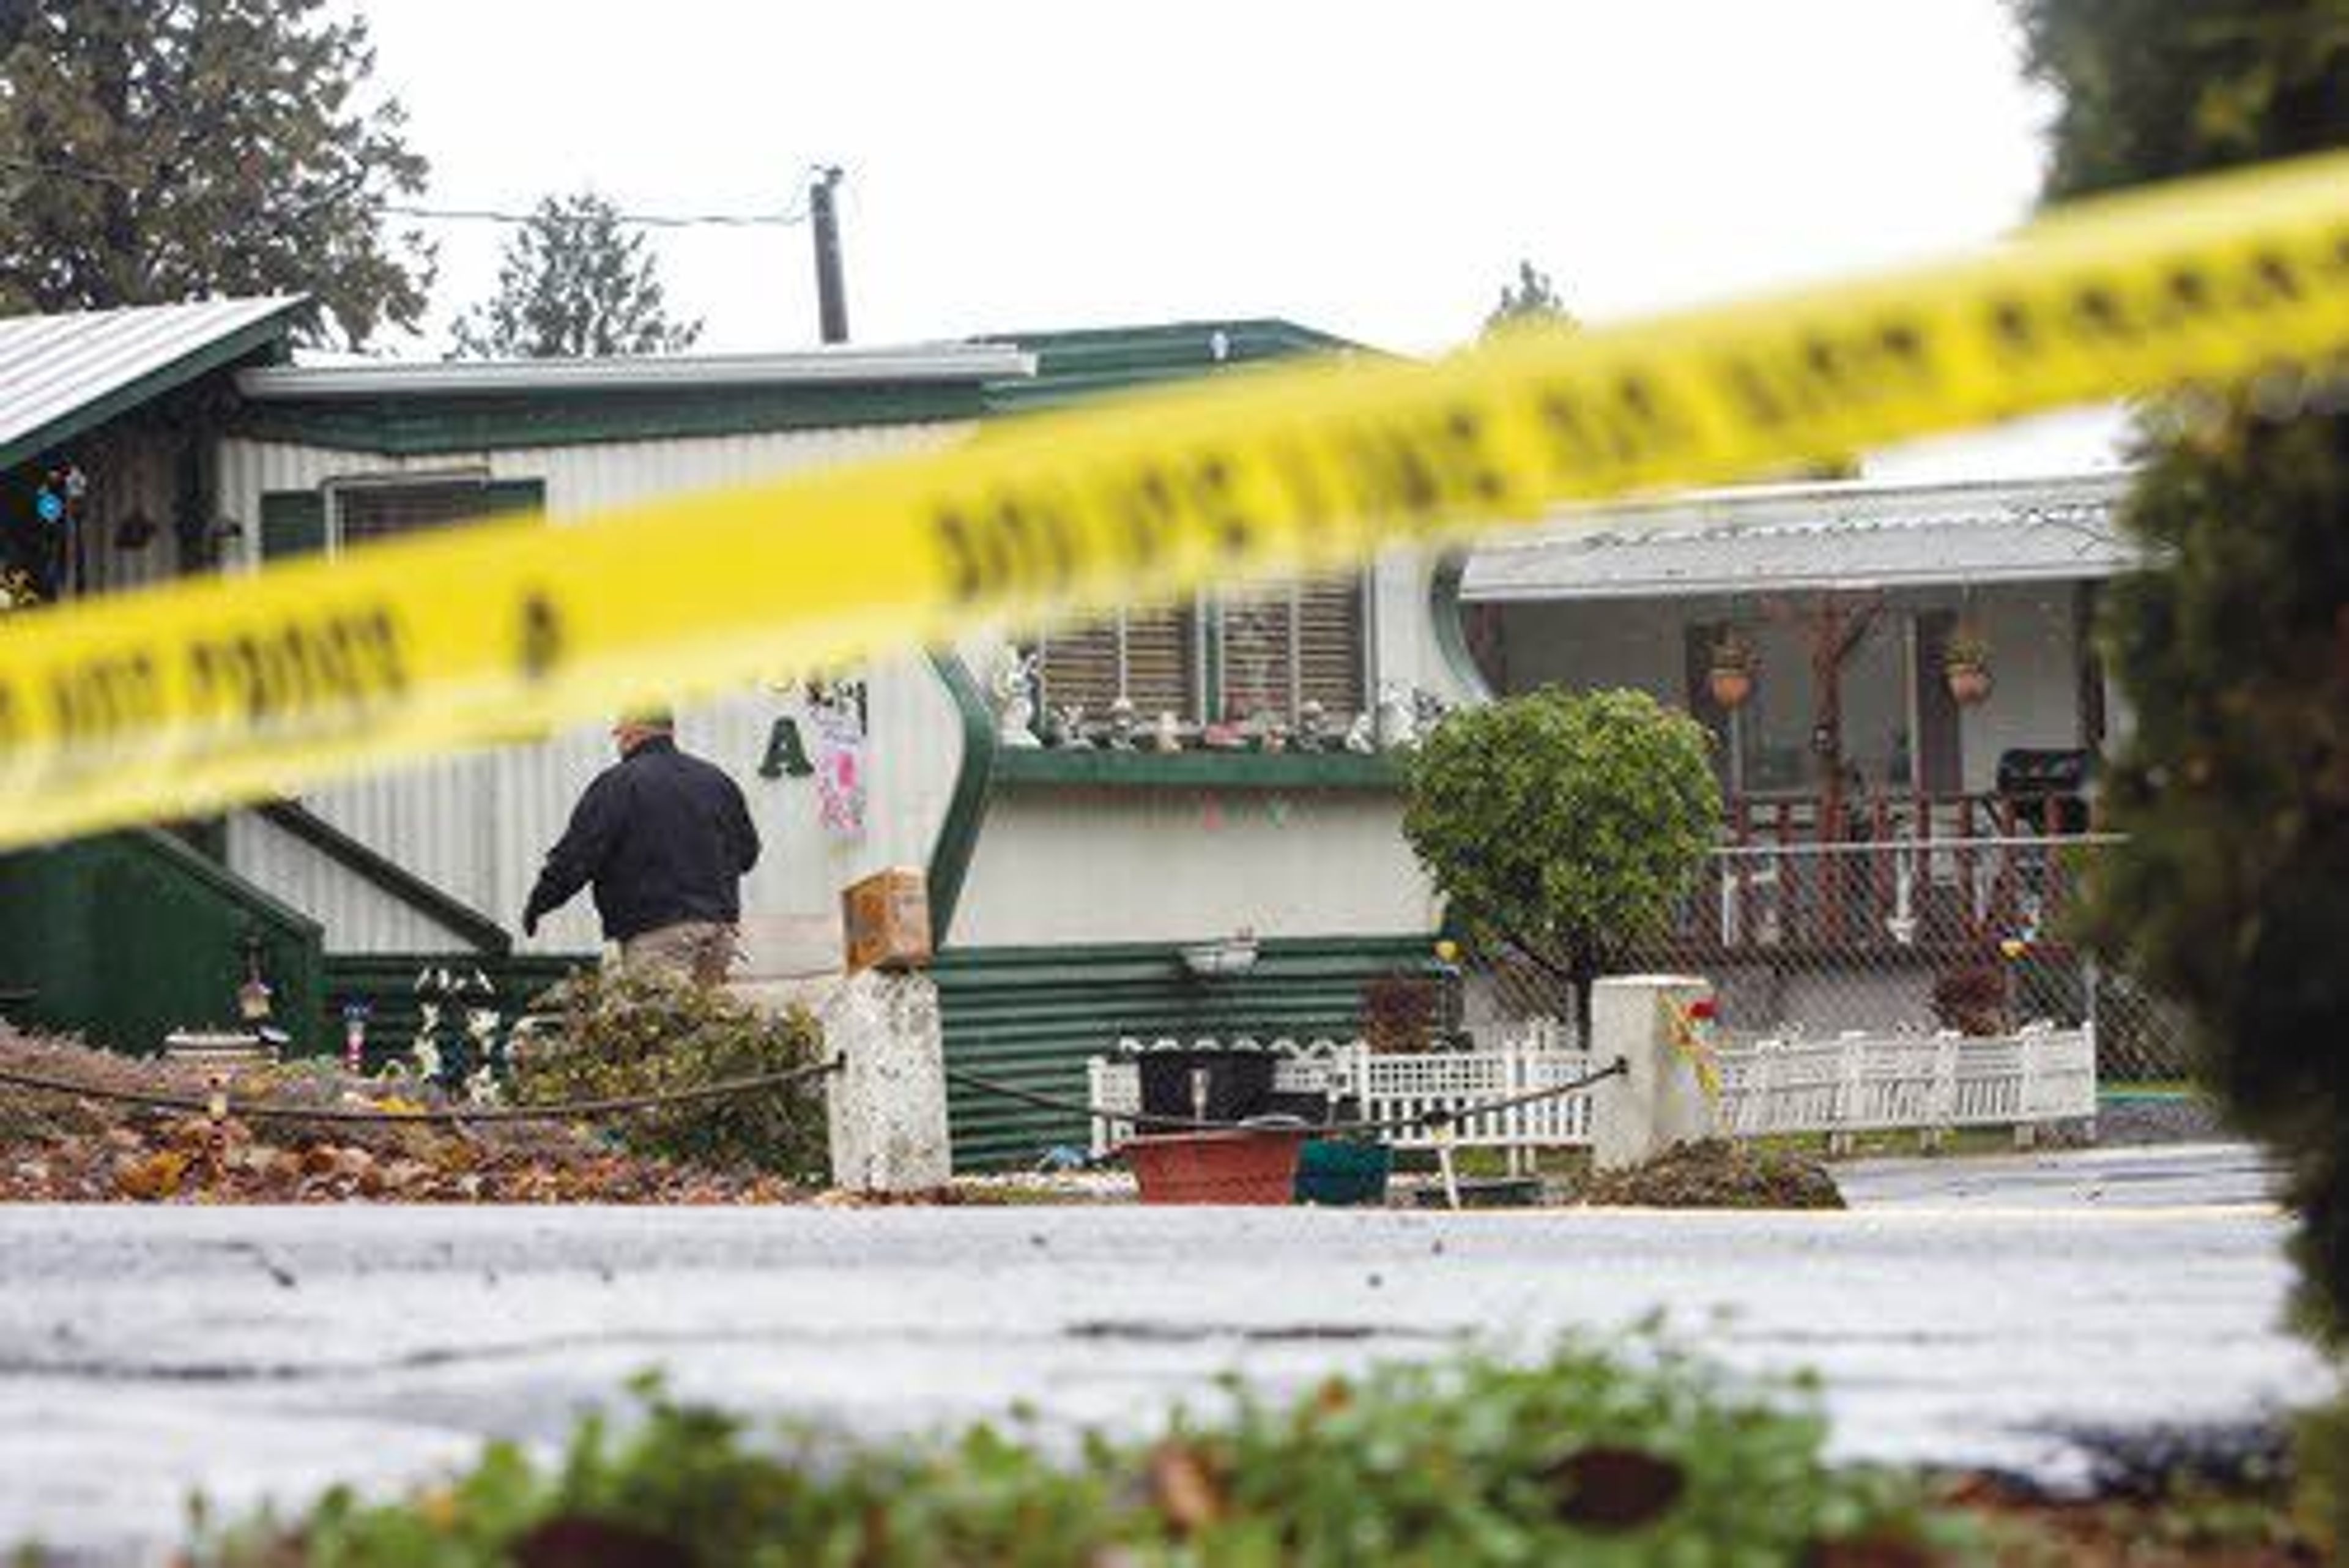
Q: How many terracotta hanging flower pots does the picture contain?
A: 2